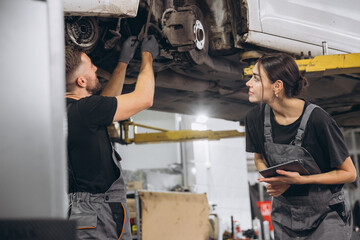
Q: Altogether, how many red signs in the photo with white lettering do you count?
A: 1